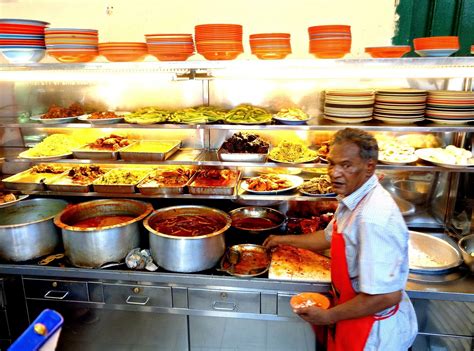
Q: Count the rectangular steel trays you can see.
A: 8